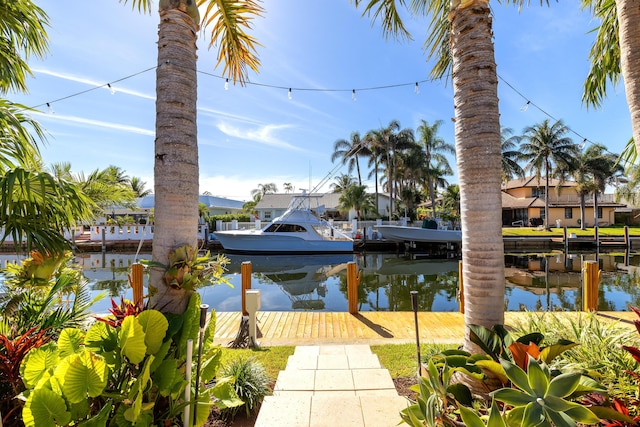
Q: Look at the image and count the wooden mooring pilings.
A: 5